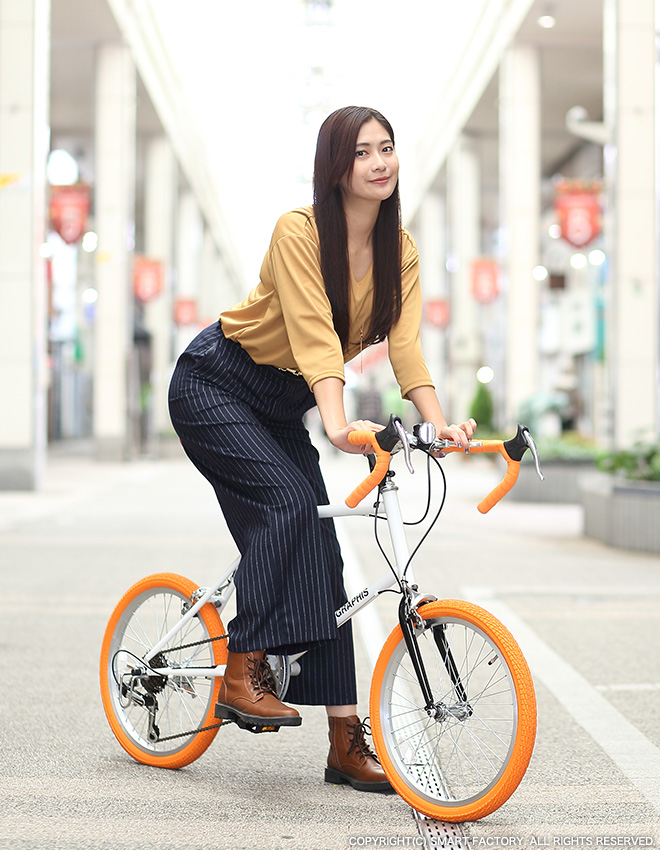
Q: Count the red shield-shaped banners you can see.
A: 6